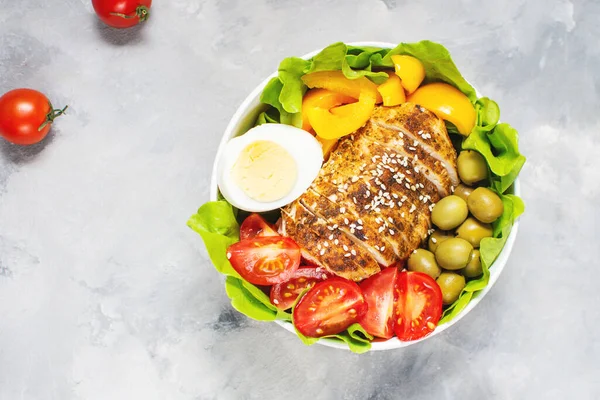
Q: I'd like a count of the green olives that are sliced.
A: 0